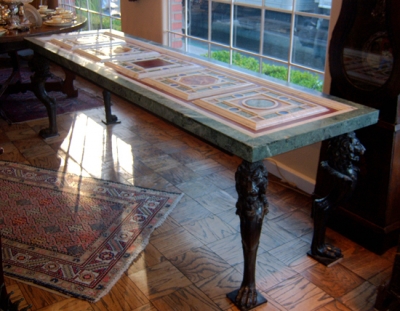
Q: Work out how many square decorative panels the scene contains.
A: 5